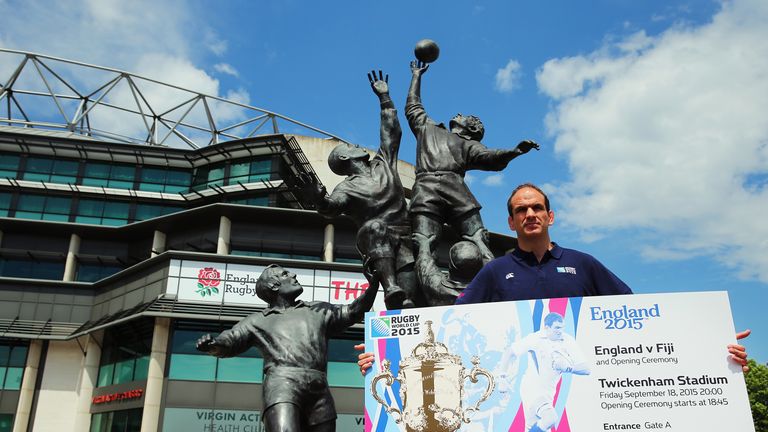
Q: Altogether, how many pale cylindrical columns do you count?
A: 7